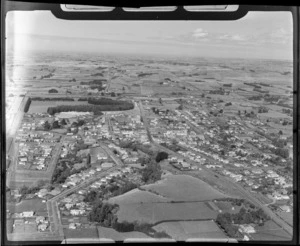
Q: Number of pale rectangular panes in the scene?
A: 3